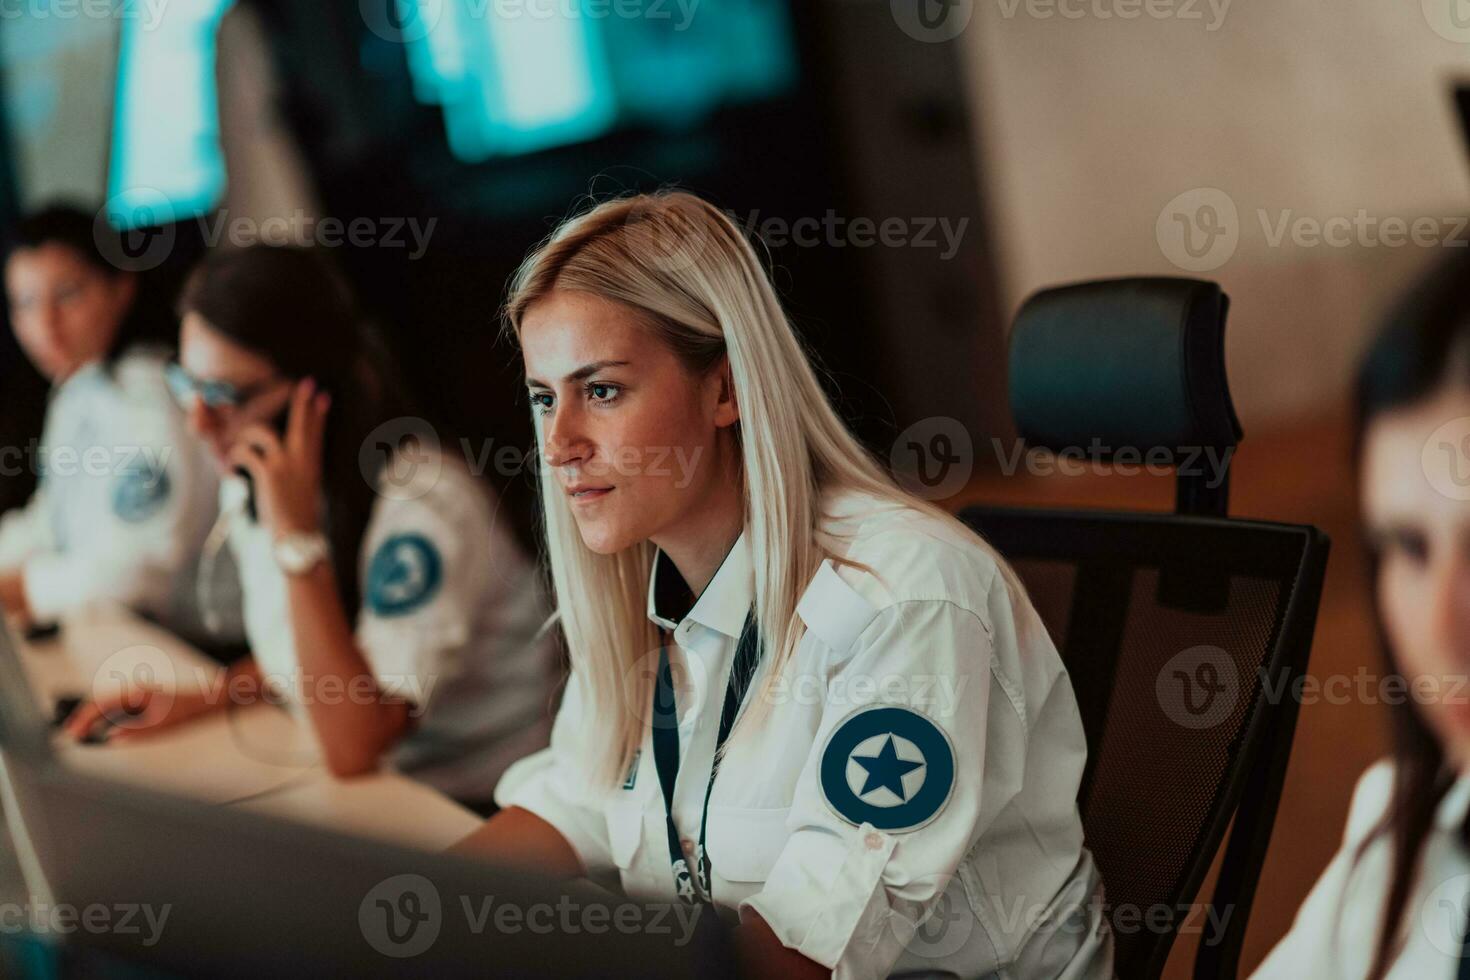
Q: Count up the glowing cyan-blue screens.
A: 2